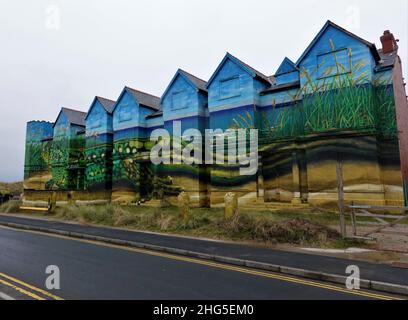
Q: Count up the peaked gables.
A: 7